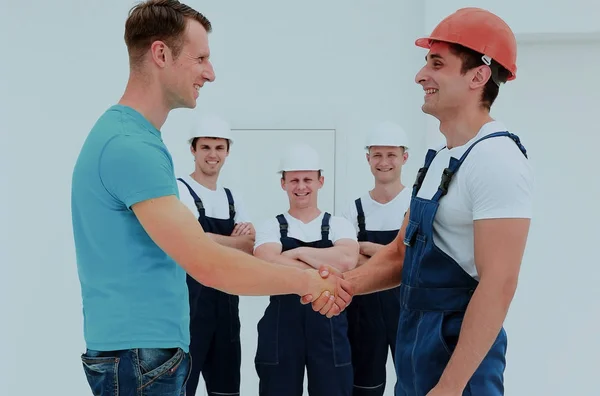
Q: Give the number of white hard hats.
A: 3